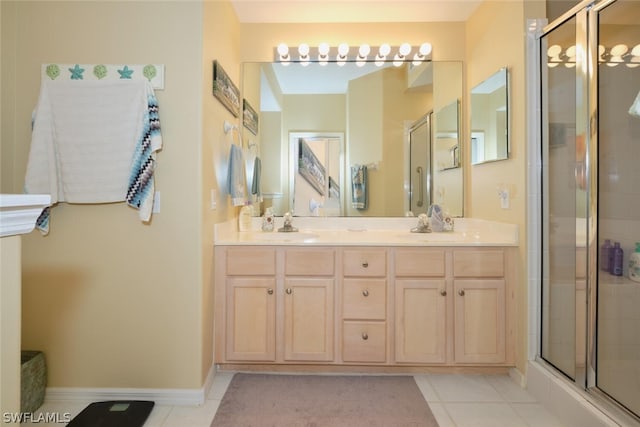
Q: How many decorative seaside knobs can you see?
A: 5